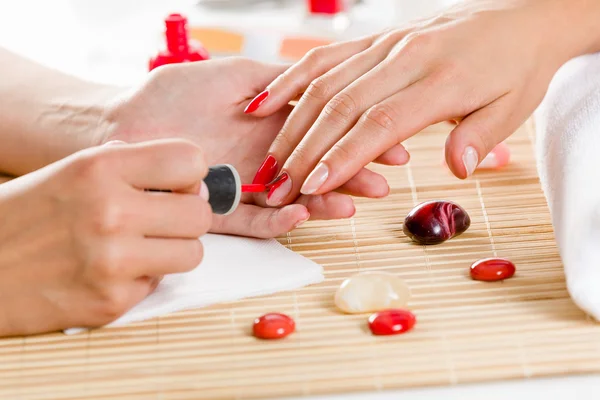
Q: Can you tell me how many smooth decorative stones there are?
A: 5